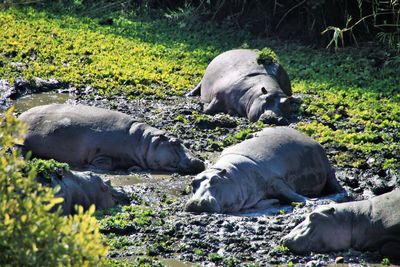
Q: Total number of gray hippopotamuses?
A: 5